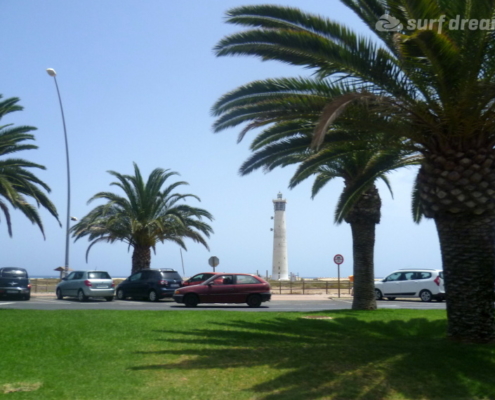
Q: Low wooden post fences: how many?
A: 1